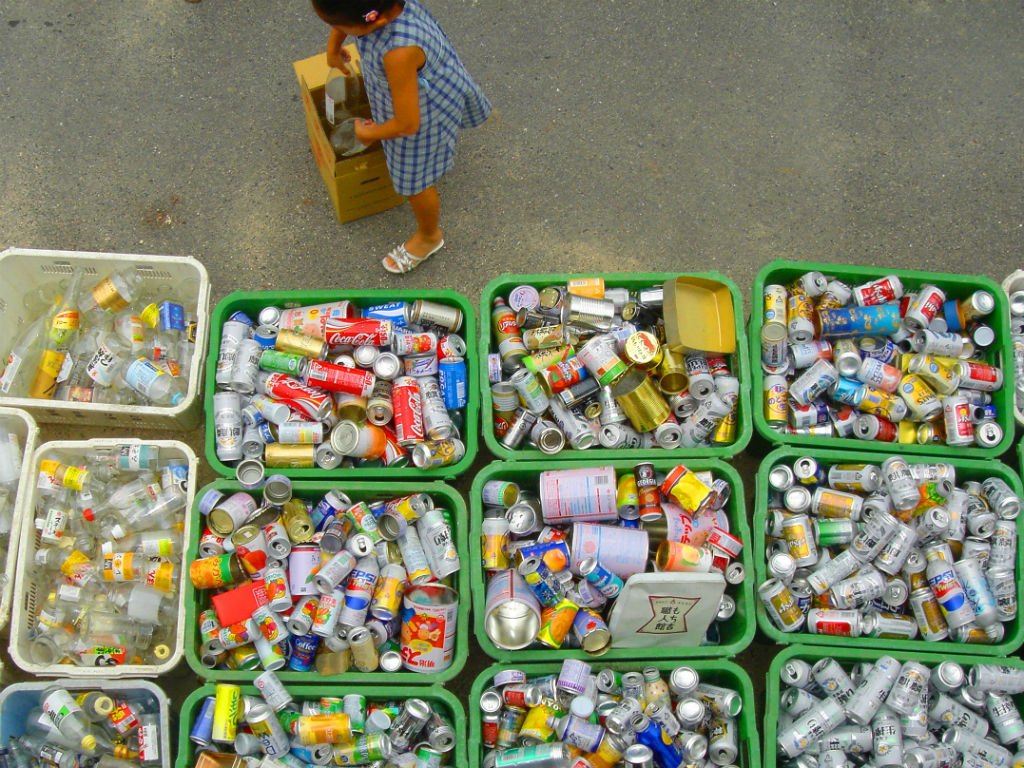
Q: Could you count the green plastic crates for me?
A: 9